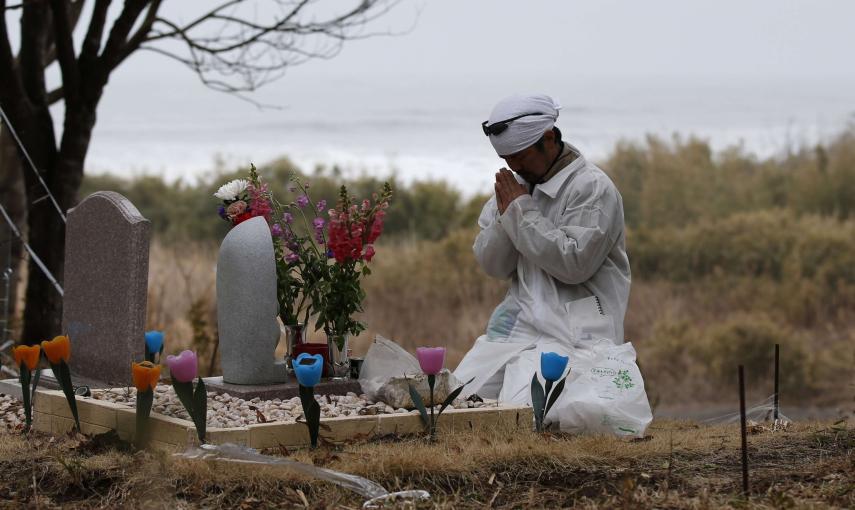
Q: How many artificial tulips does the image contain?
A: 8